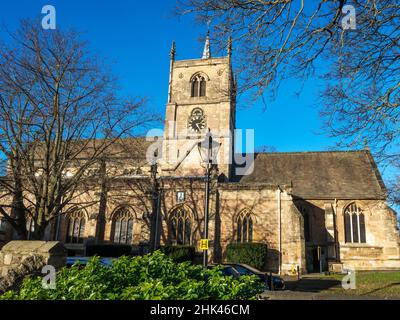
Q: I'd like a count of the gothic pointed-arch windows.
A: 6